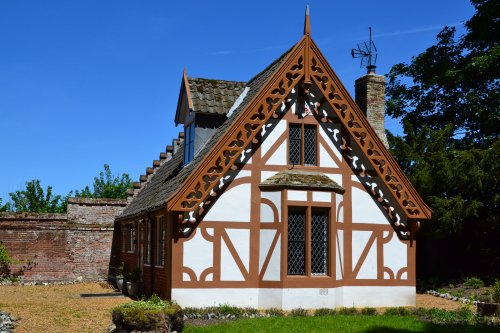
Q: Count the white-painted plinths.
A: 1